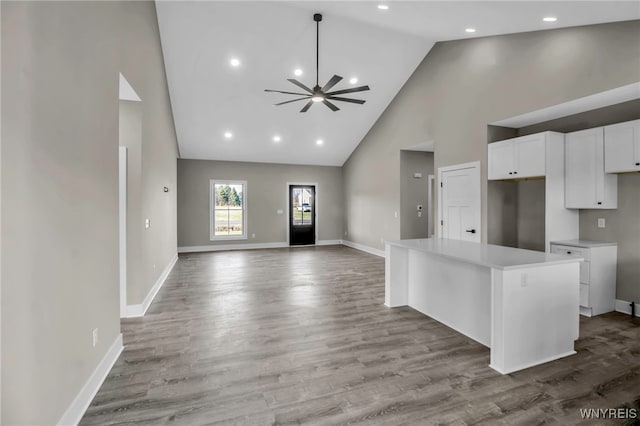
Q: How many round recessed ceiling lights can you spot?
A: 9